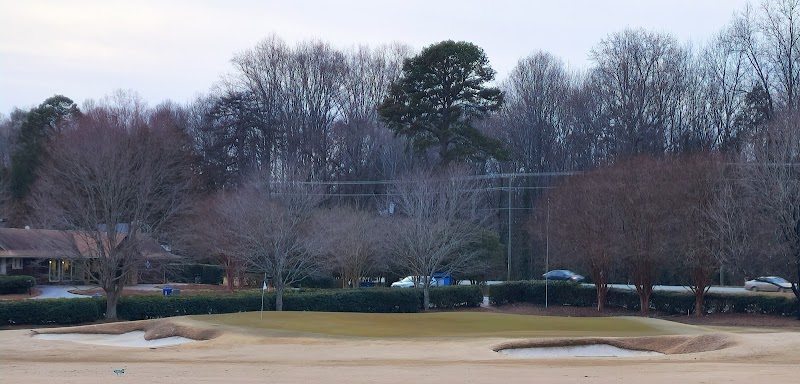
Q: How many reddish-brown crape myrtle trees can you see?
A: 3